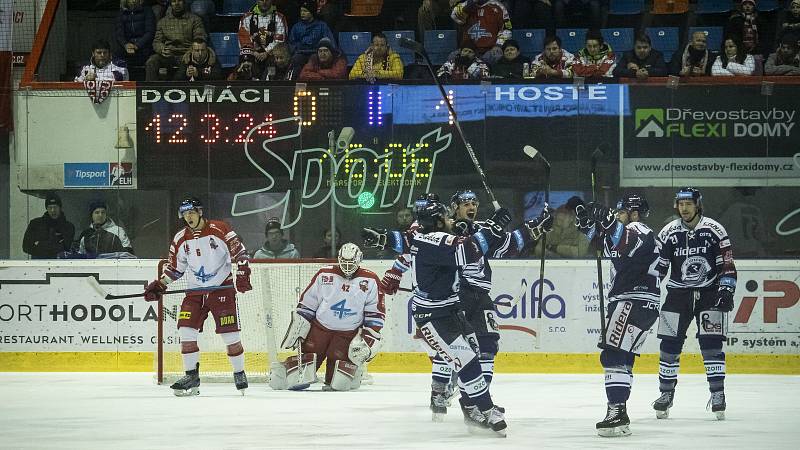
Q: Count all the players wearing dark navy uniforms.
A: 4